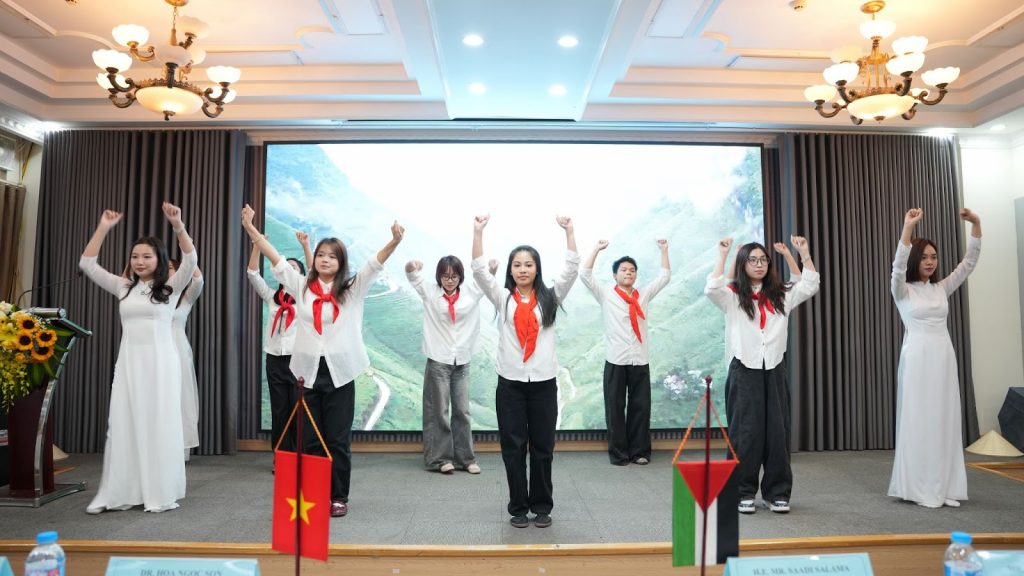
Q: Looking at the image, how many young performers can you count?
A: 10